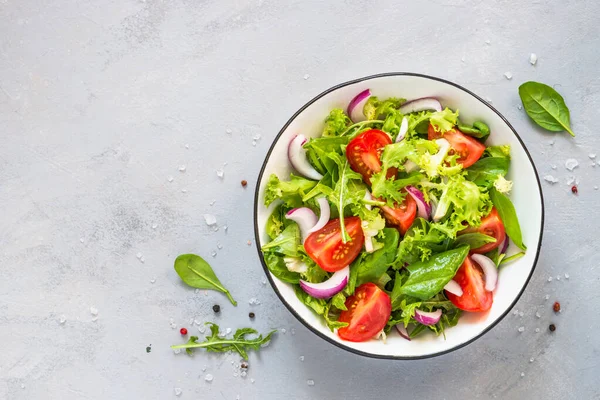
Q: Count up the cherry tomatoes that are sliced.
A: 7